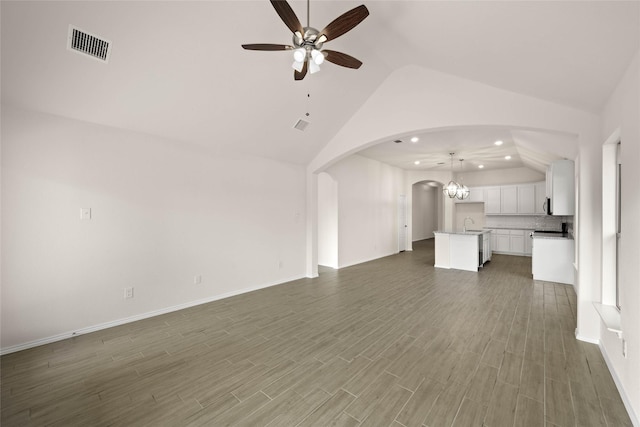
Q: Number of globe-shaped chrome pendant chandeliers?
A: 2